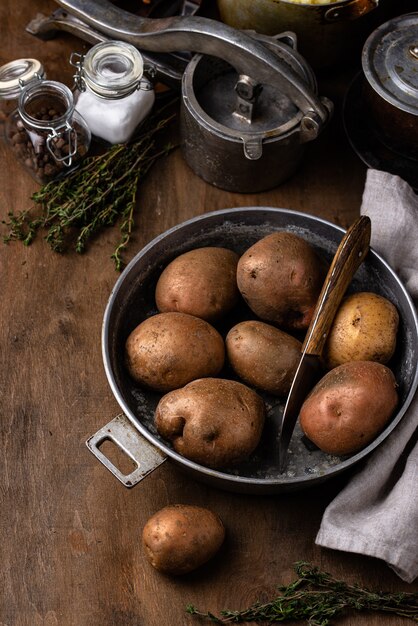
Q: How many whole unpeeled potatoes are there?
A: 8